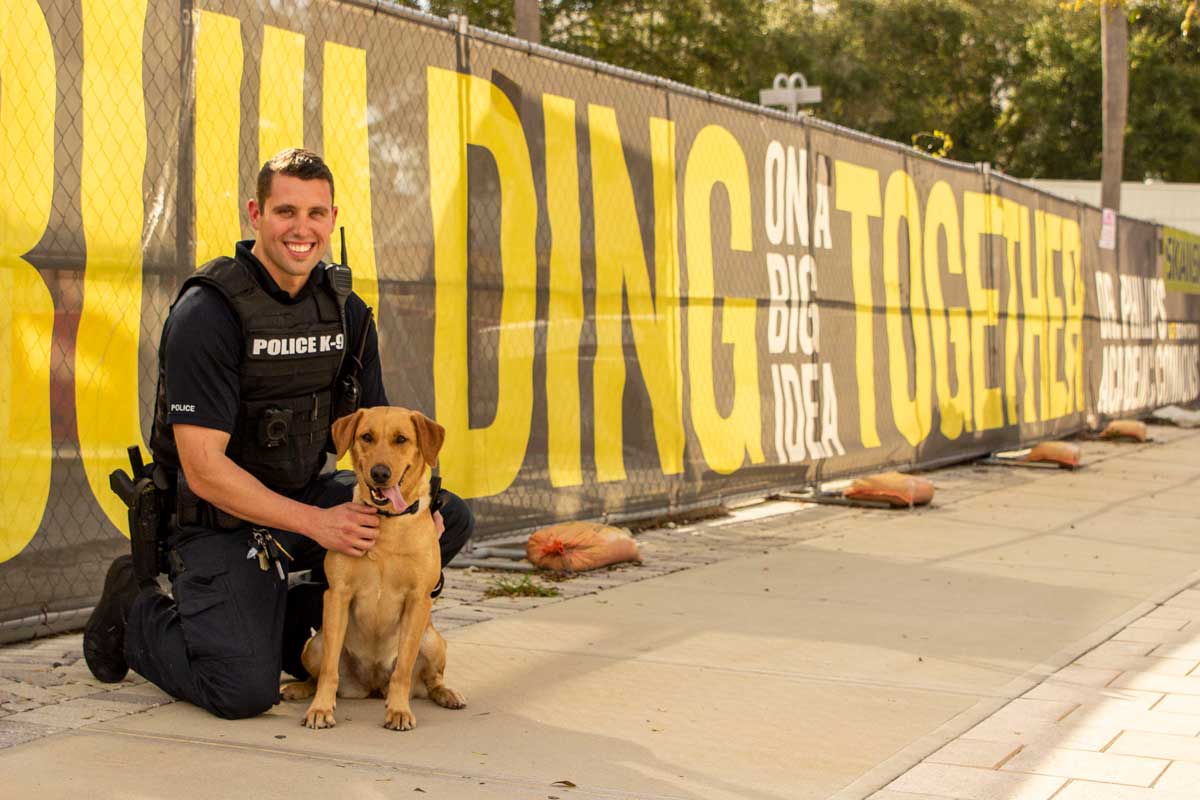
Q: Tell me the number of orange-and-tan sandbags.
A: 4